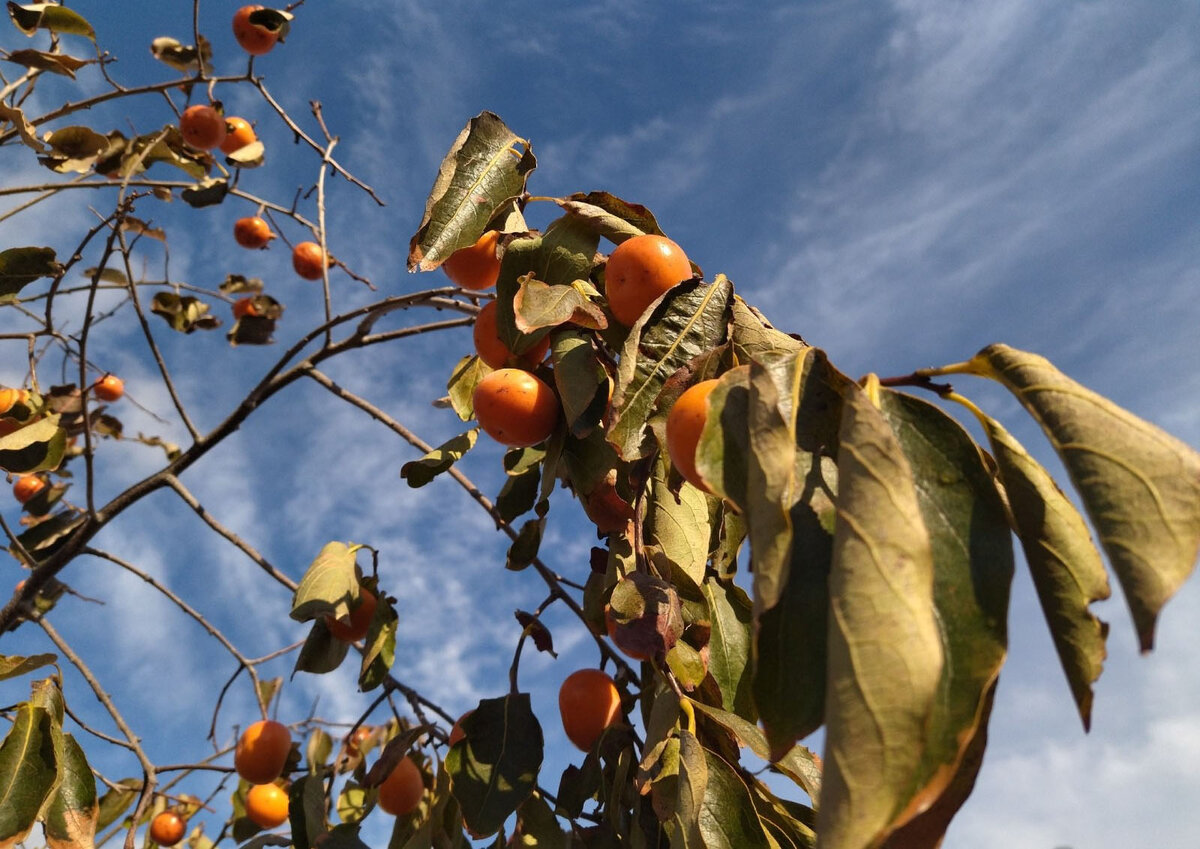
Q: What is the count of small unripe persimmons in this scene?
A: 0